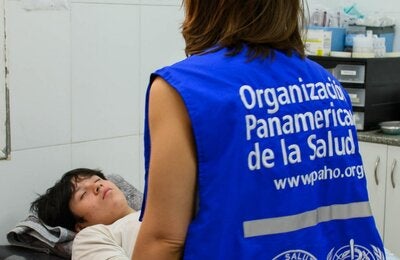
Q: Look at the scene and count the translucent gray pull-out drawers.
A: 3